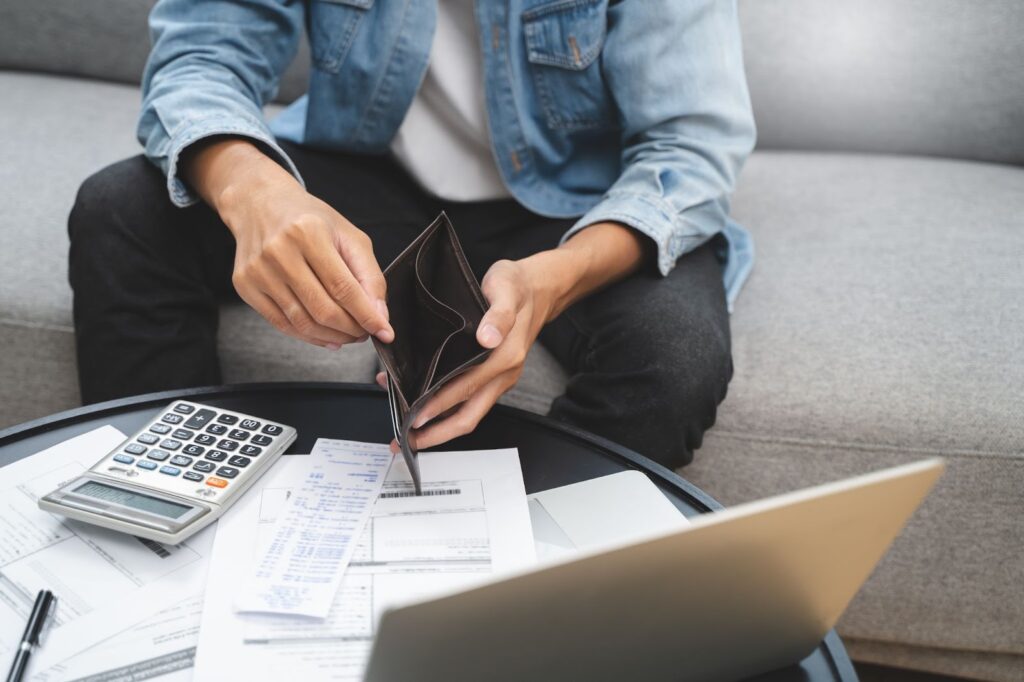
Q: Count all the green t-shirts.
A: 0